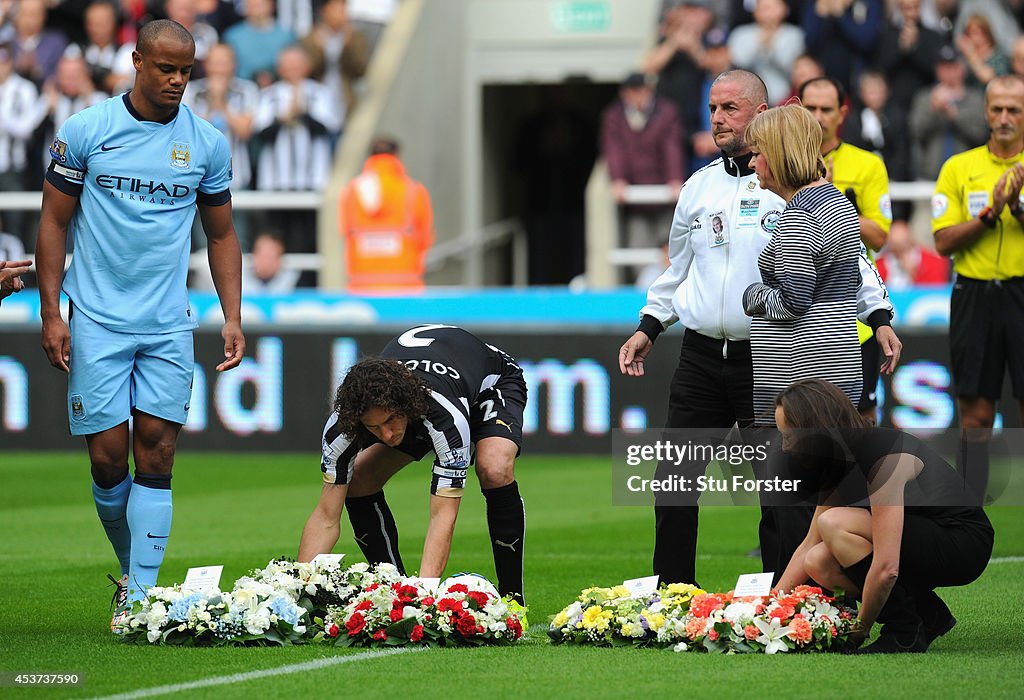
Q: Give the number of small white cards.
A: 5